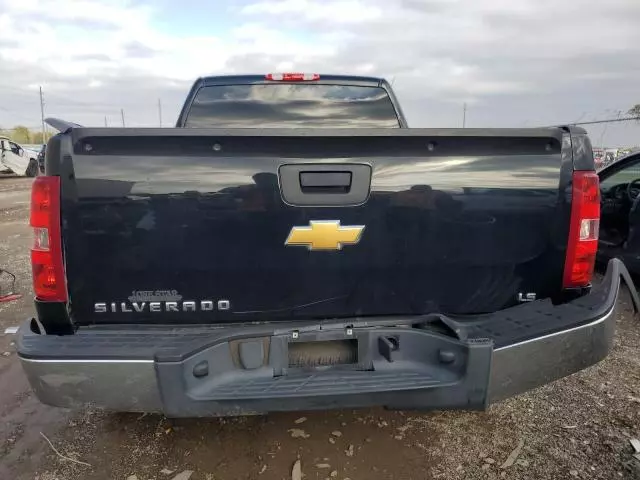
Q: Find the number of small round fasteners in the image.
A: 4